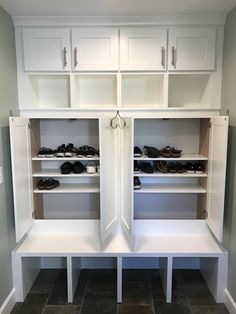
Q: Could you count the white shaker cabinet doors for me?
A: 8